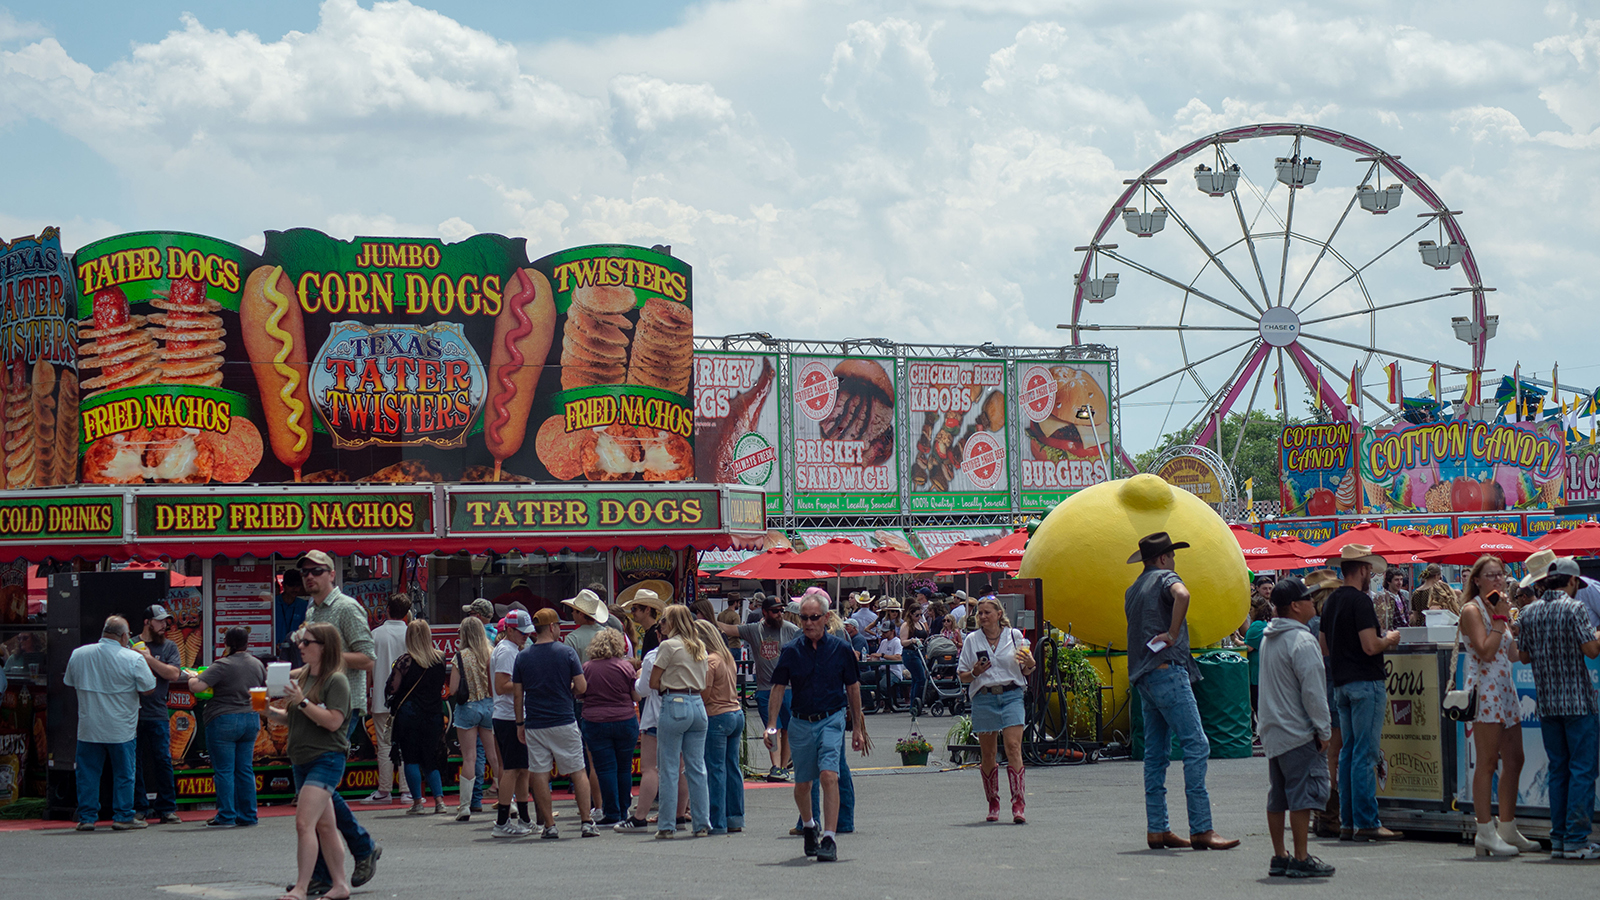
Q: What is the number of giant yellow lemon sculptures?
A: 1